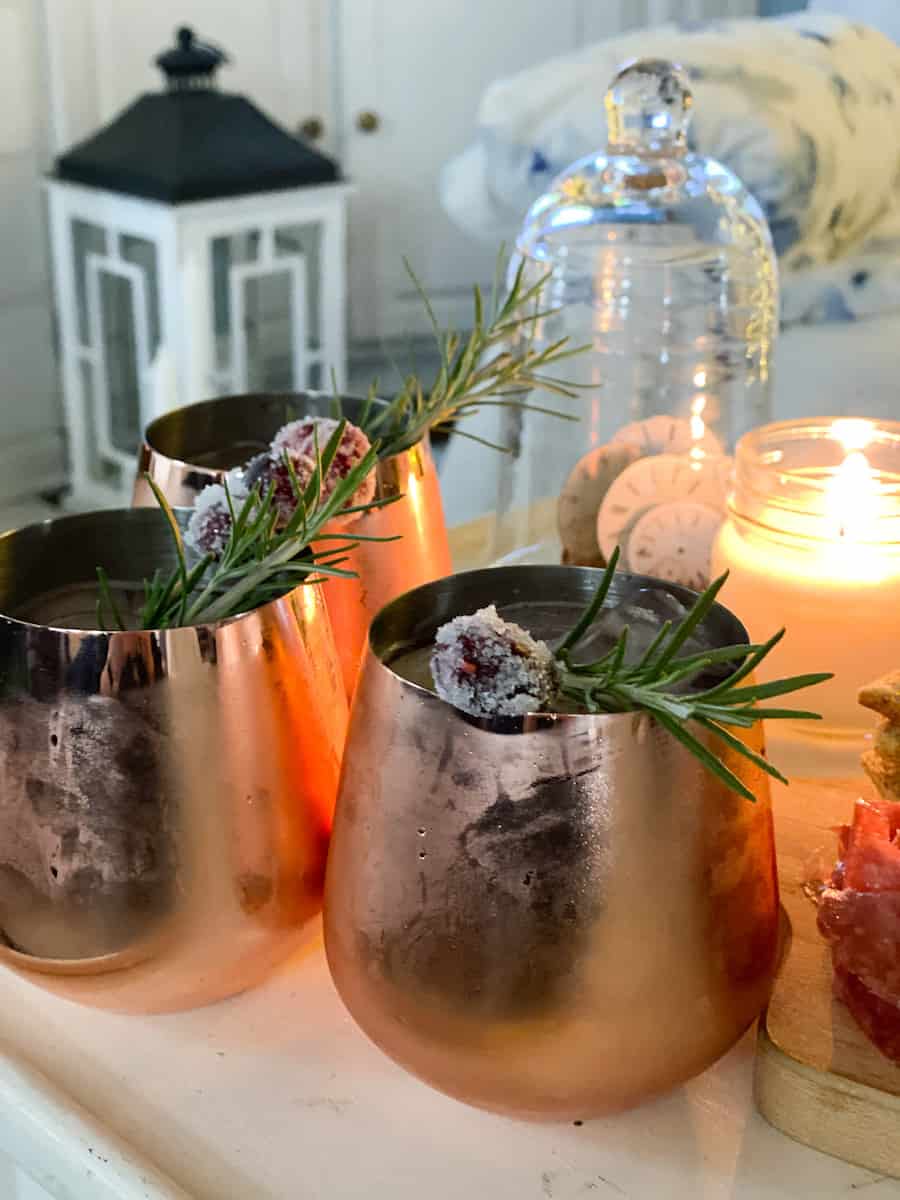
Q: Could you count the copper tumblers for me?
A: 3